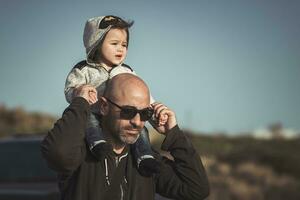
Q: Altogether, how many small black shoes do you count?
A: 2